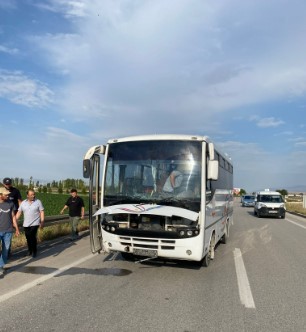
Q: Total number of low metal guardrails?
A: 1